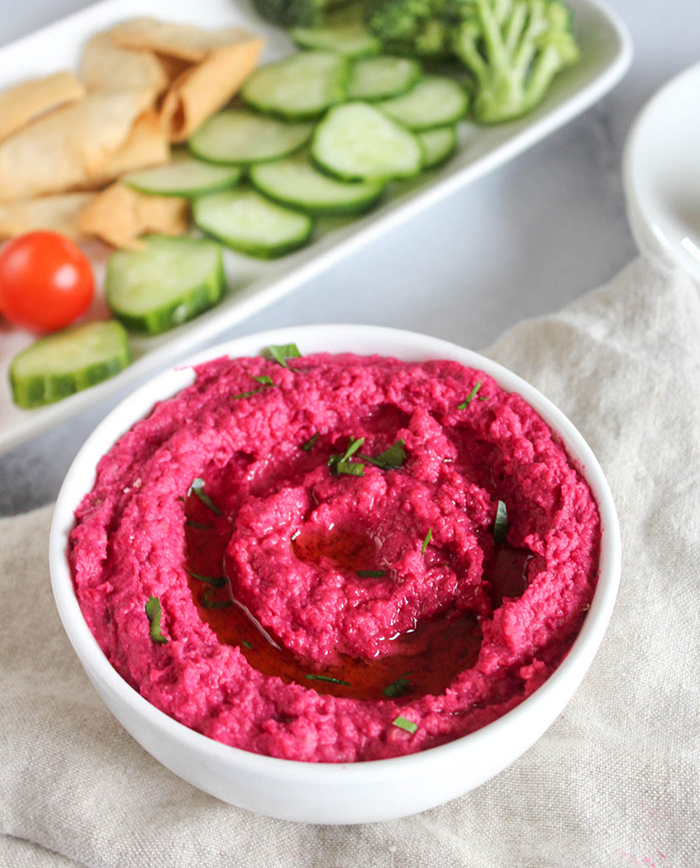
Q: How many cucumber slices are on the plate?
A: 12